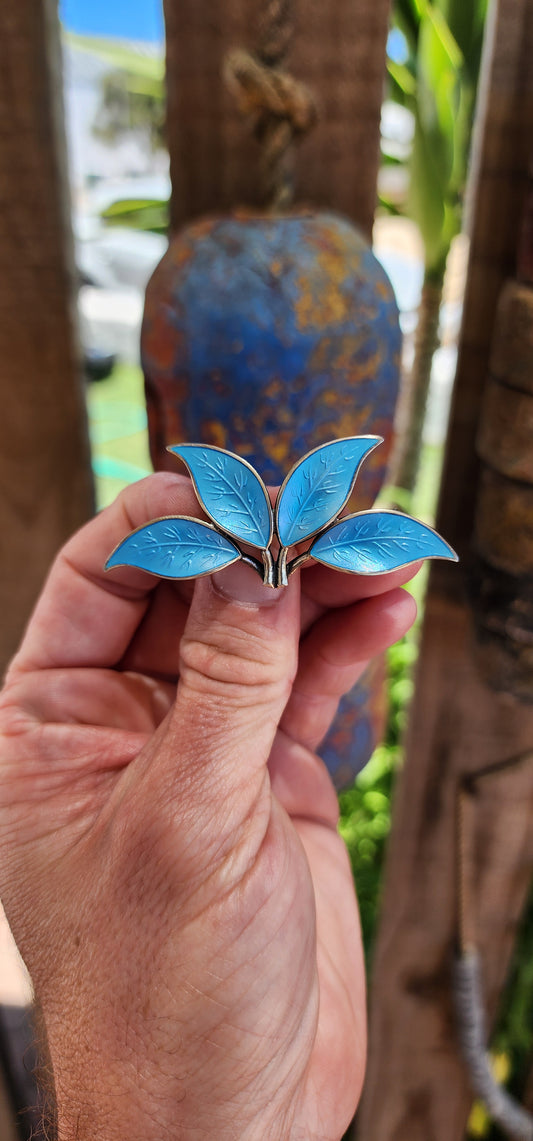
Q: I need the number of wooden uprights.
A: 3